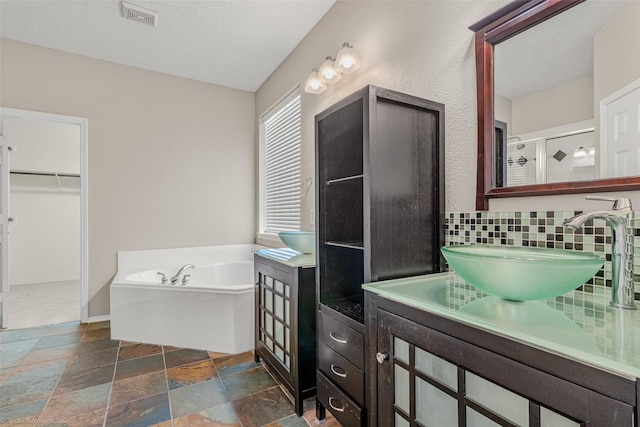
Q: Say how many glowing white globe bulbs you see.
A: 3